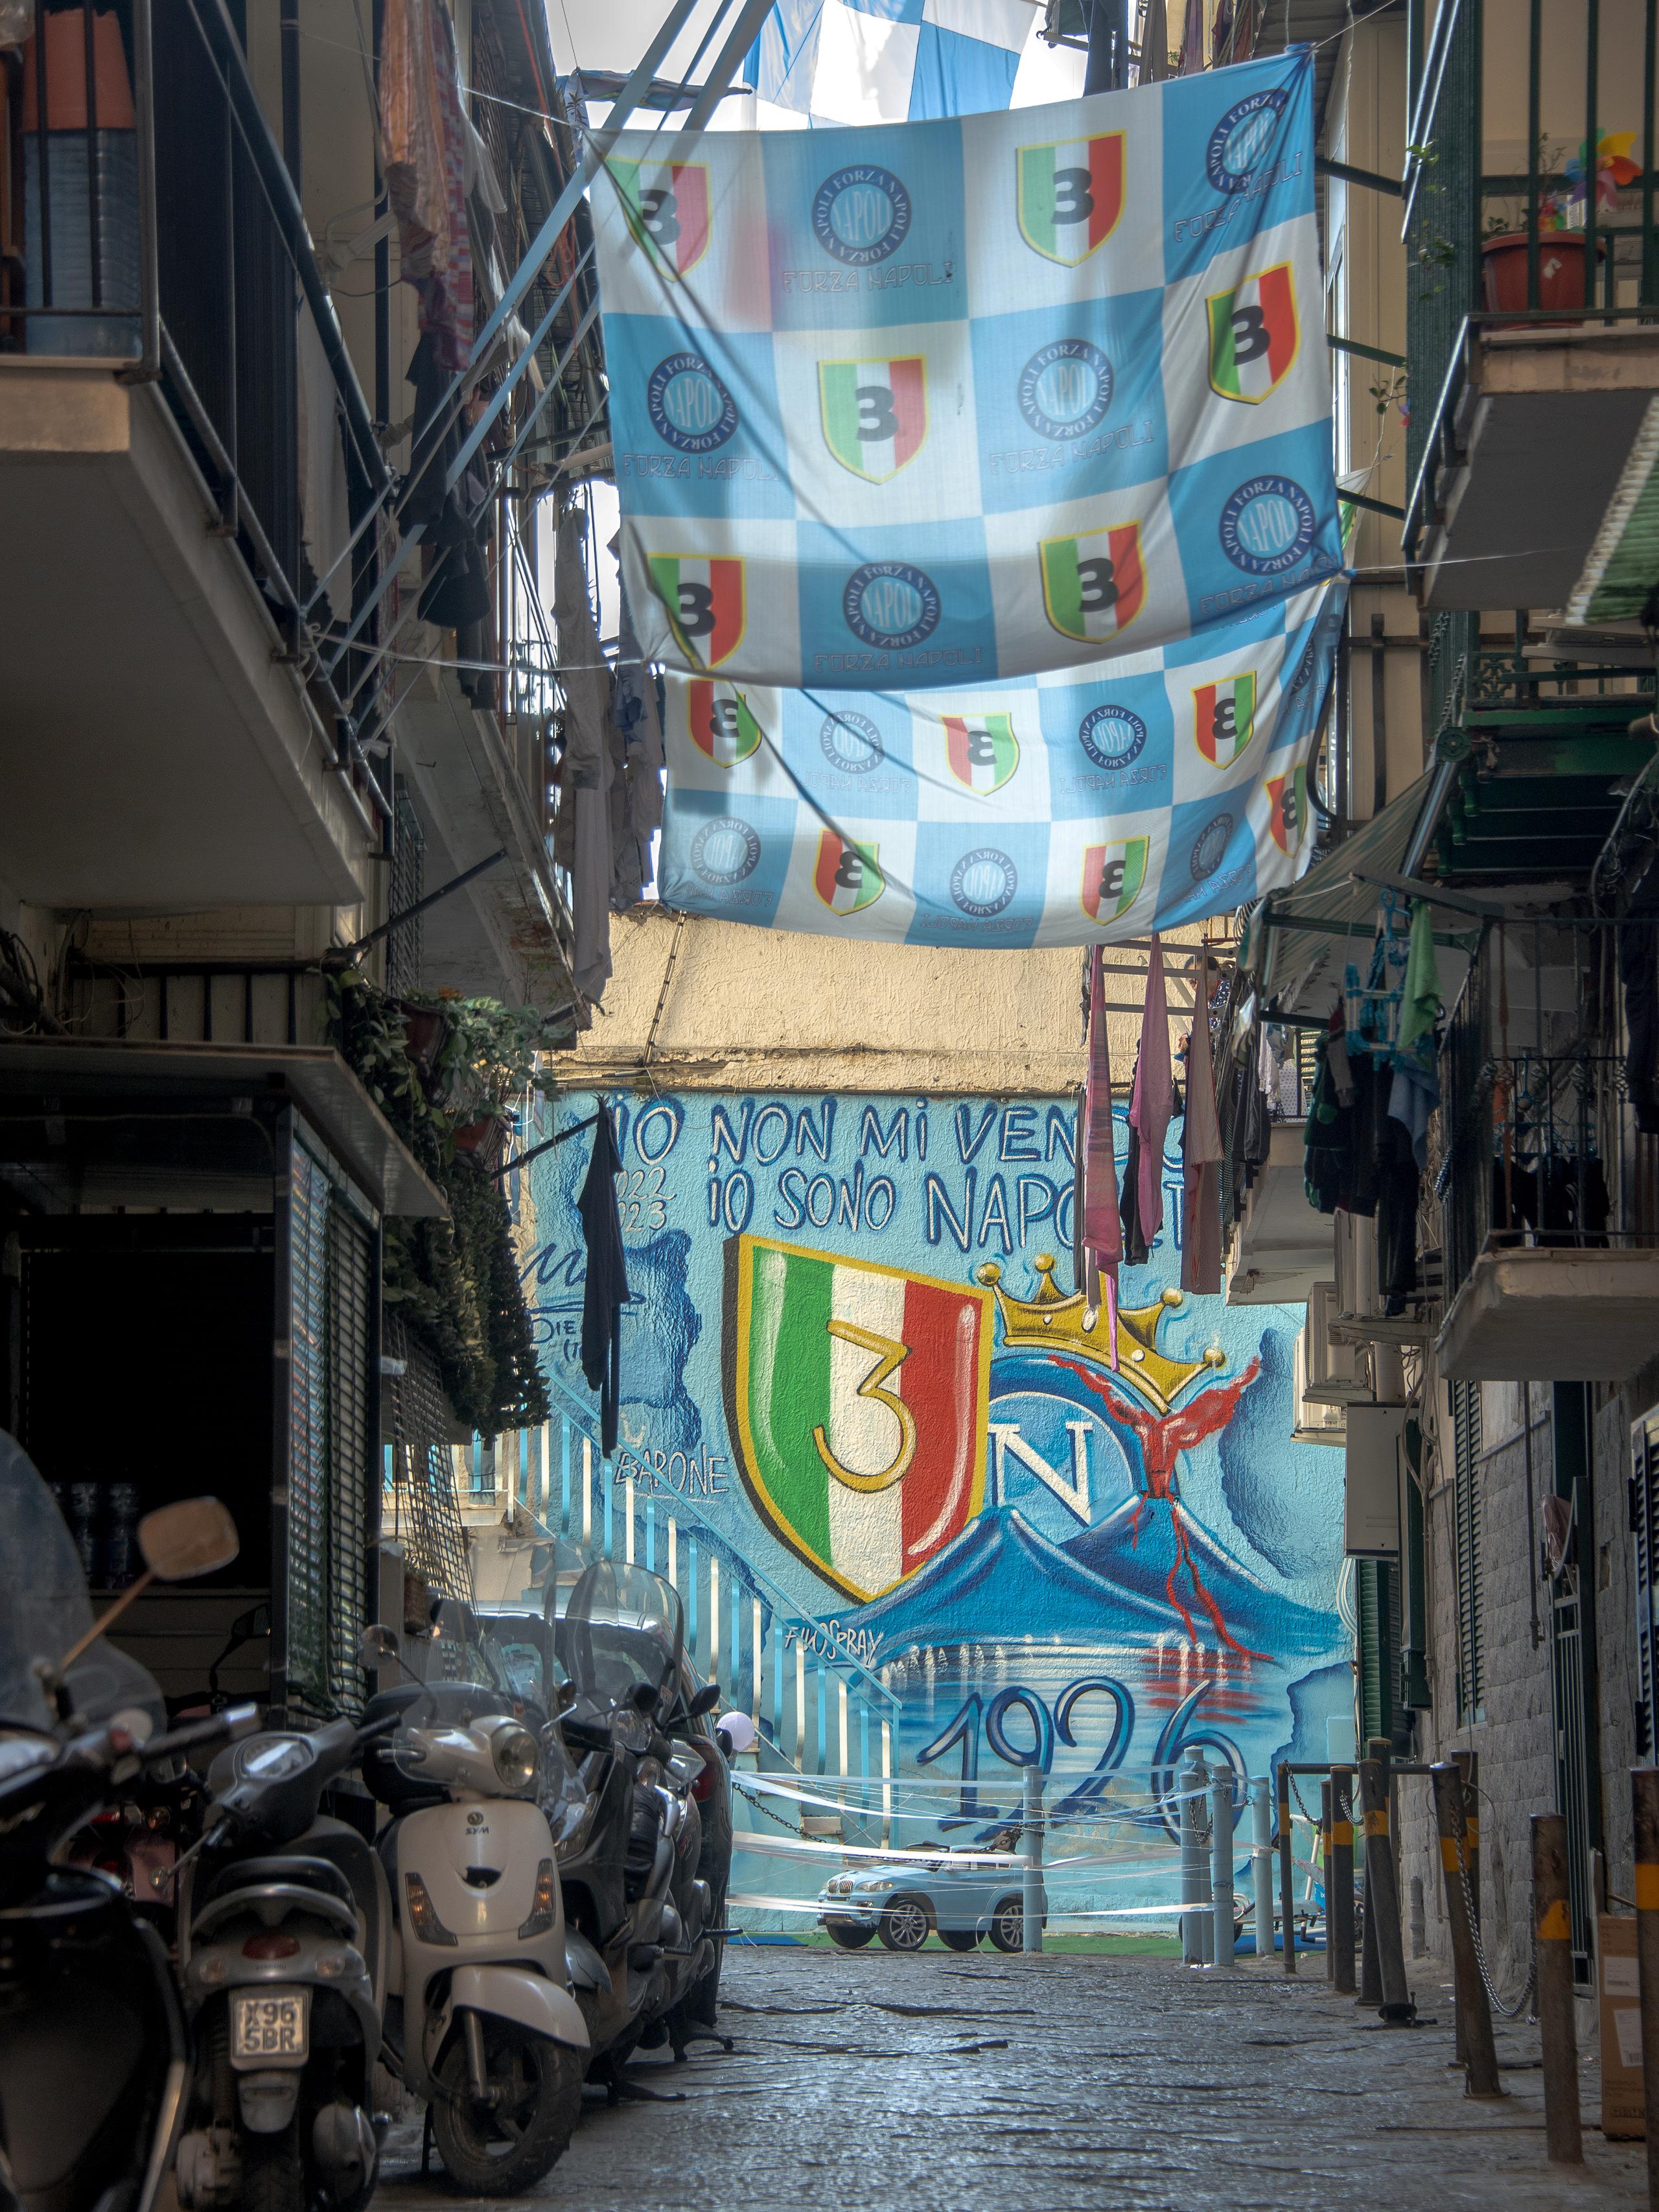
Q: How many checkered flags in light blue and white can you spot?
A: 3